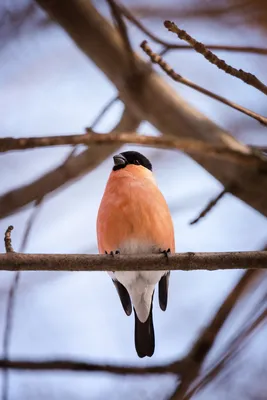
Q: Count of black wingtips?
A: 2